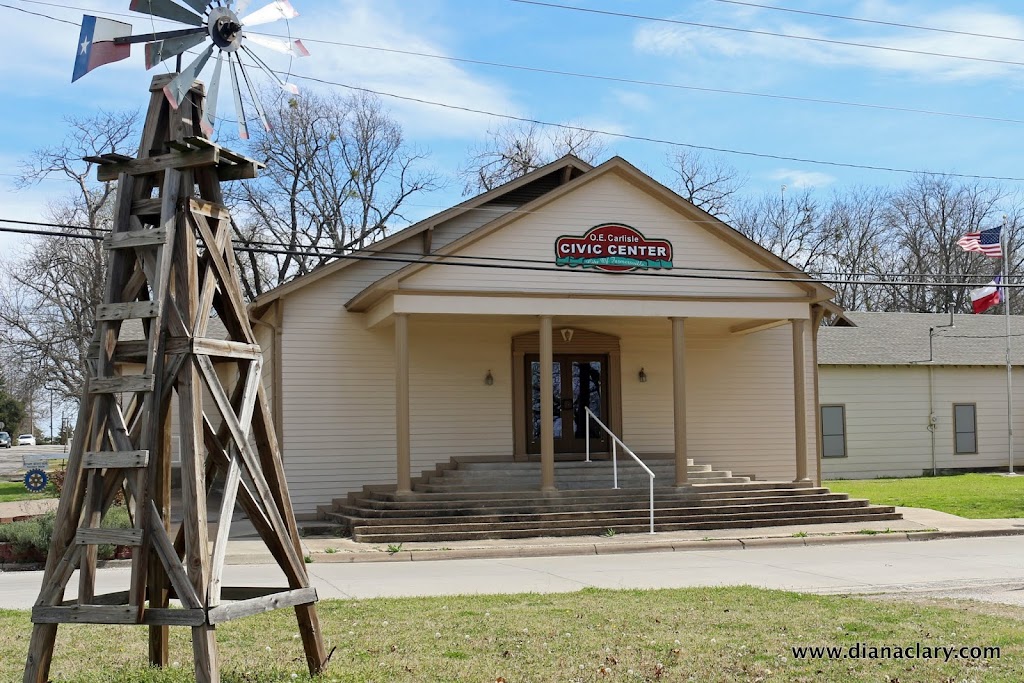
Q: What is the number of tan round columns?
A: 4